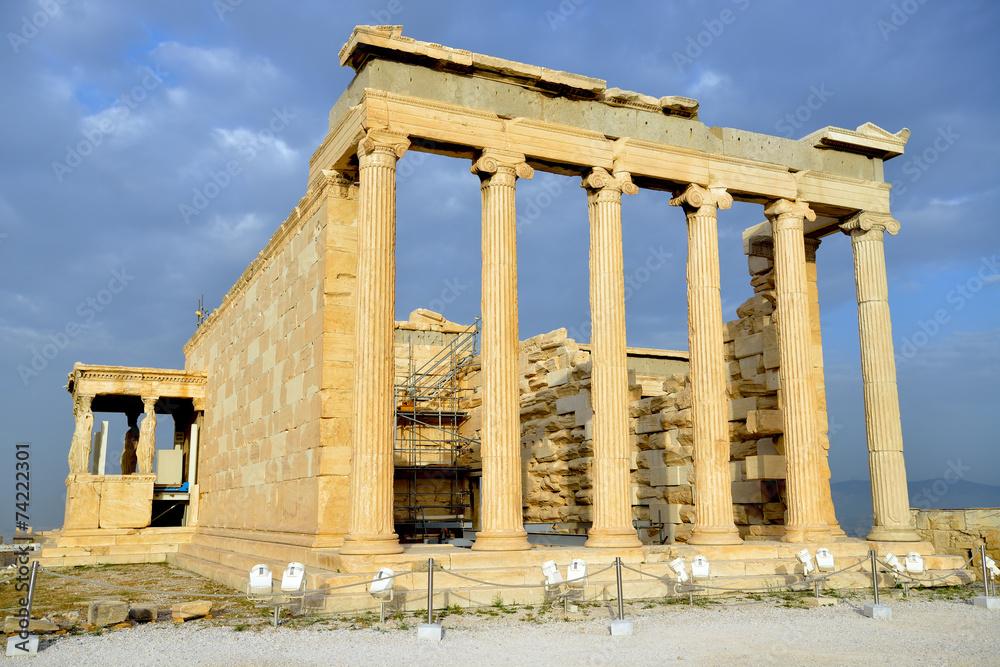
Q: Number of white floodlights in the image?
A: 12